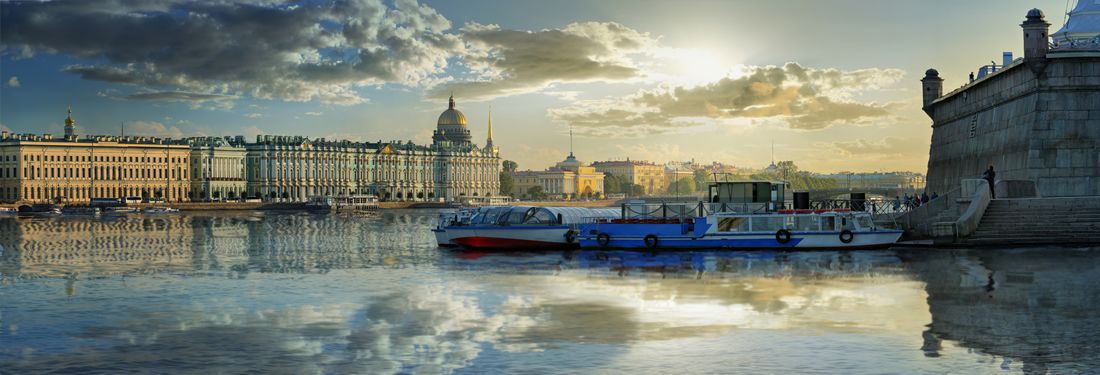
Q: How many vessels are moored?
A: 2